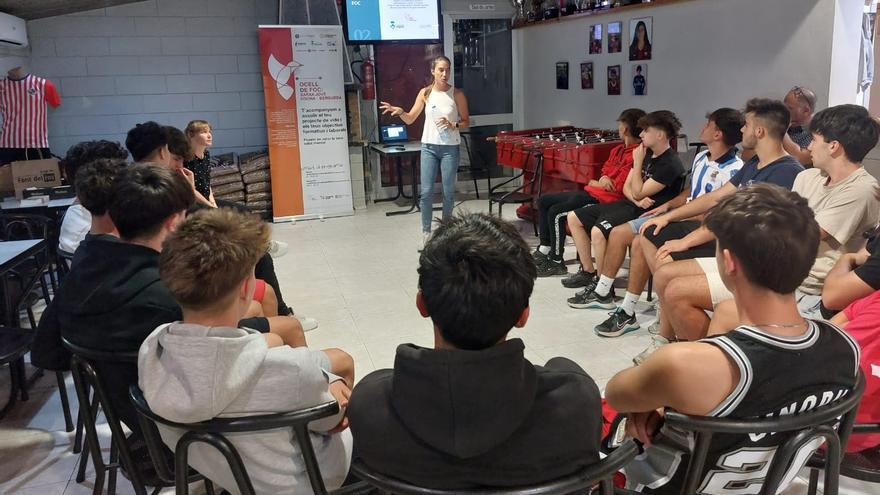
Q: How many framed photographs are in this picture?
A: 7